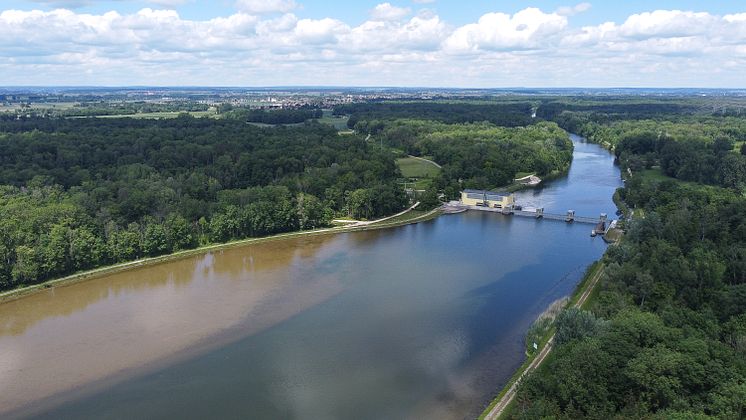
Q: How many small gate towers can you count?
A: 3